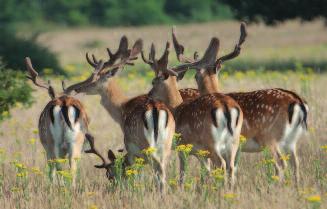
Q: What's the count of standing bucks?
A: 4